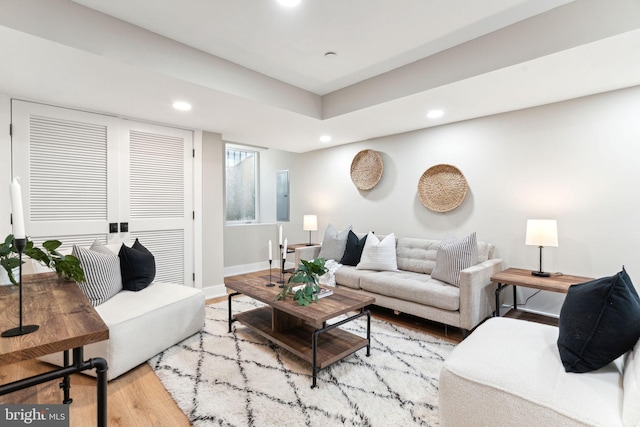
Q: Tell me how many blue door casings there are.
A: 0